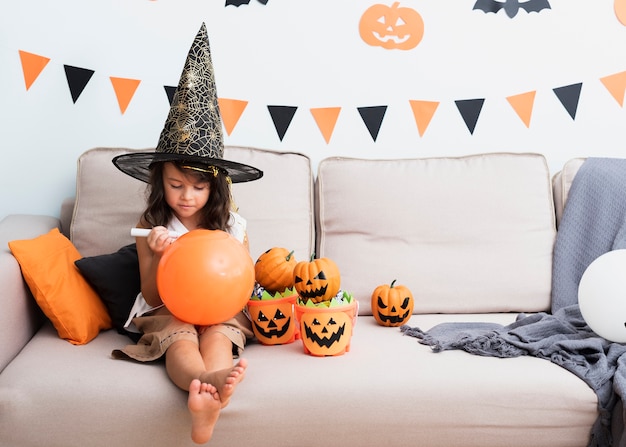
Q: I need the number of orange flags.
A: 7